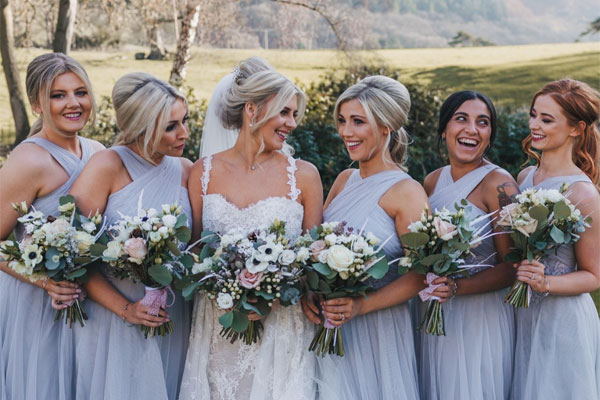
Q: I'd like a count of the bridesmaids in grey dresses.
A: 5